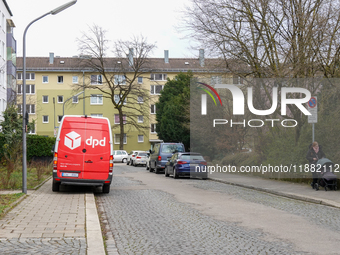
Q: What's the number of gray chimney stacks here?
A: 4